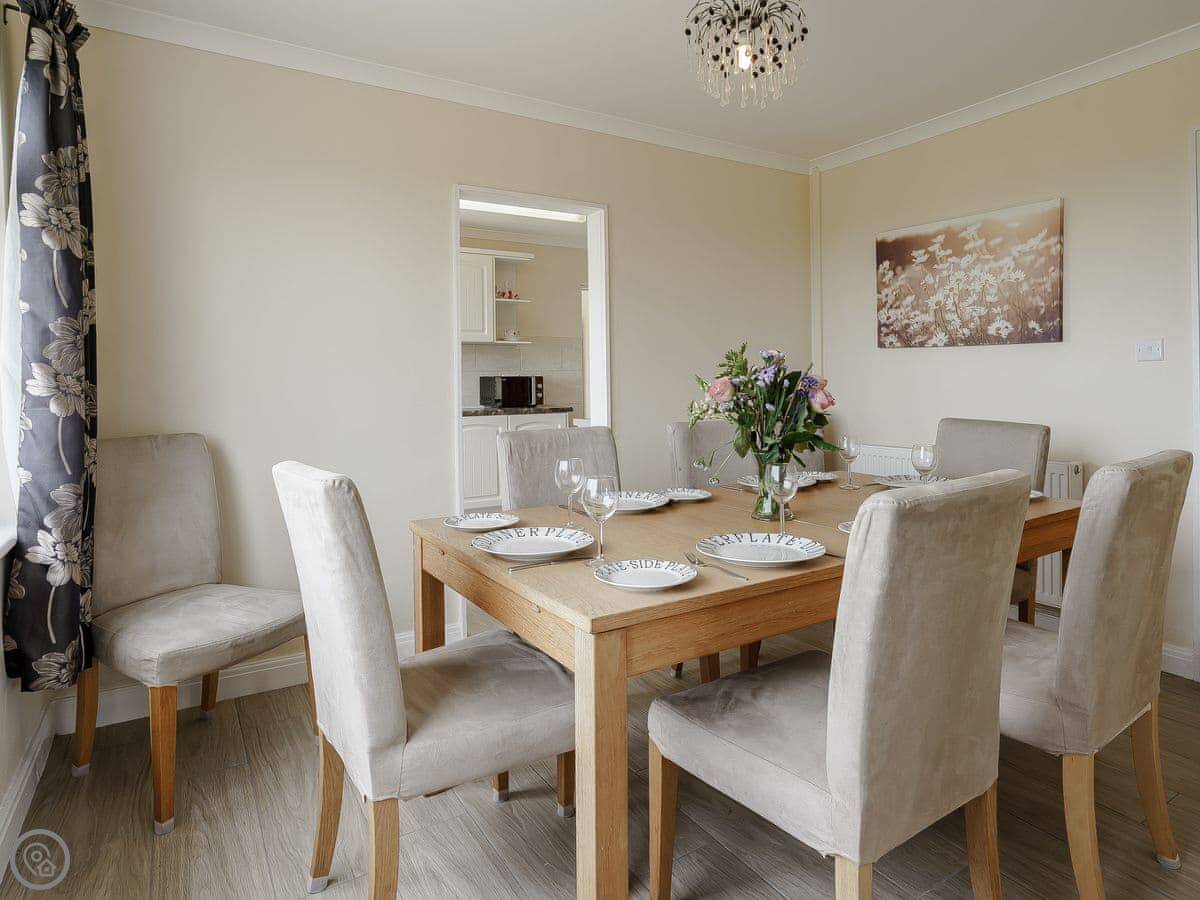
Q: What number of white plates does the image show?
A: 11